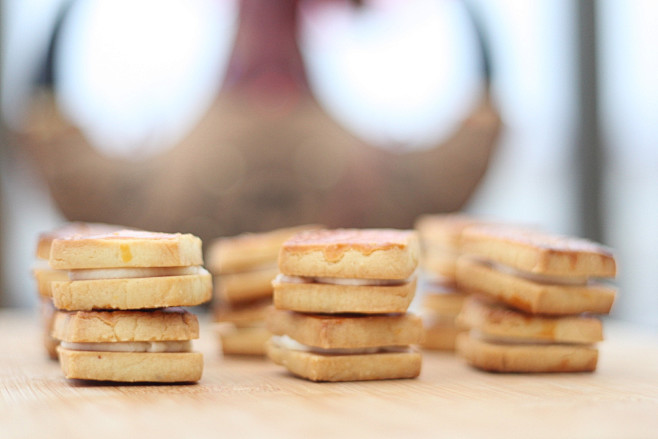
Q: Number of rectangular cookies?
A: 12